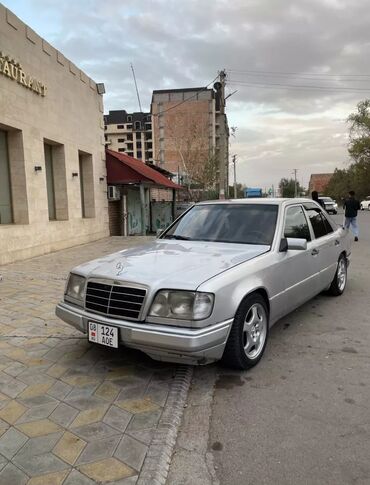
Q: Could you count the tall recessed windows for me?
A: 3